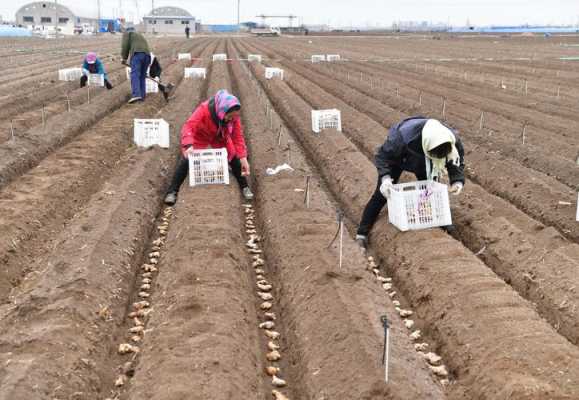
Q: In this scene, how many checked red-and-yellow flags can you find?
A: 0